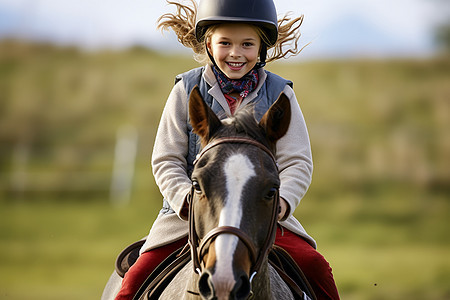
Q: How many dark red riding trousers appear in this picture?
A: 1